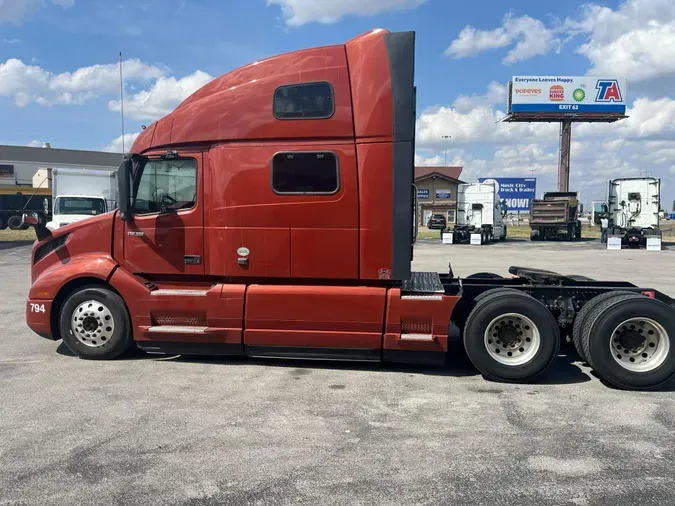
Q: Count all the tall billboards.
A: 1